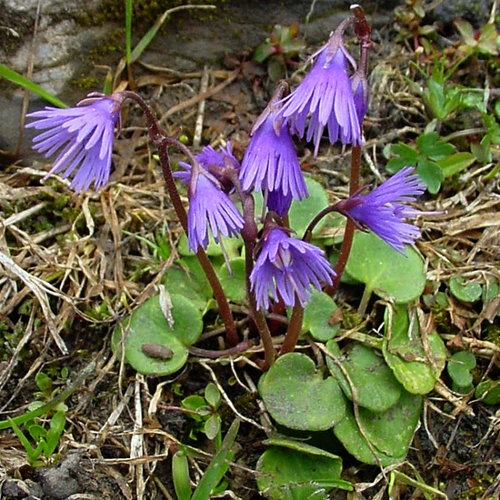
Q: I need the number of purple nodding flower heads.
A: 7